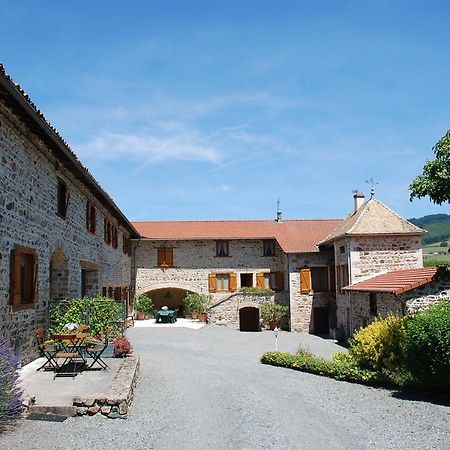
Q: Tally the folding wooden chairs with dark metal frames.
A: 4